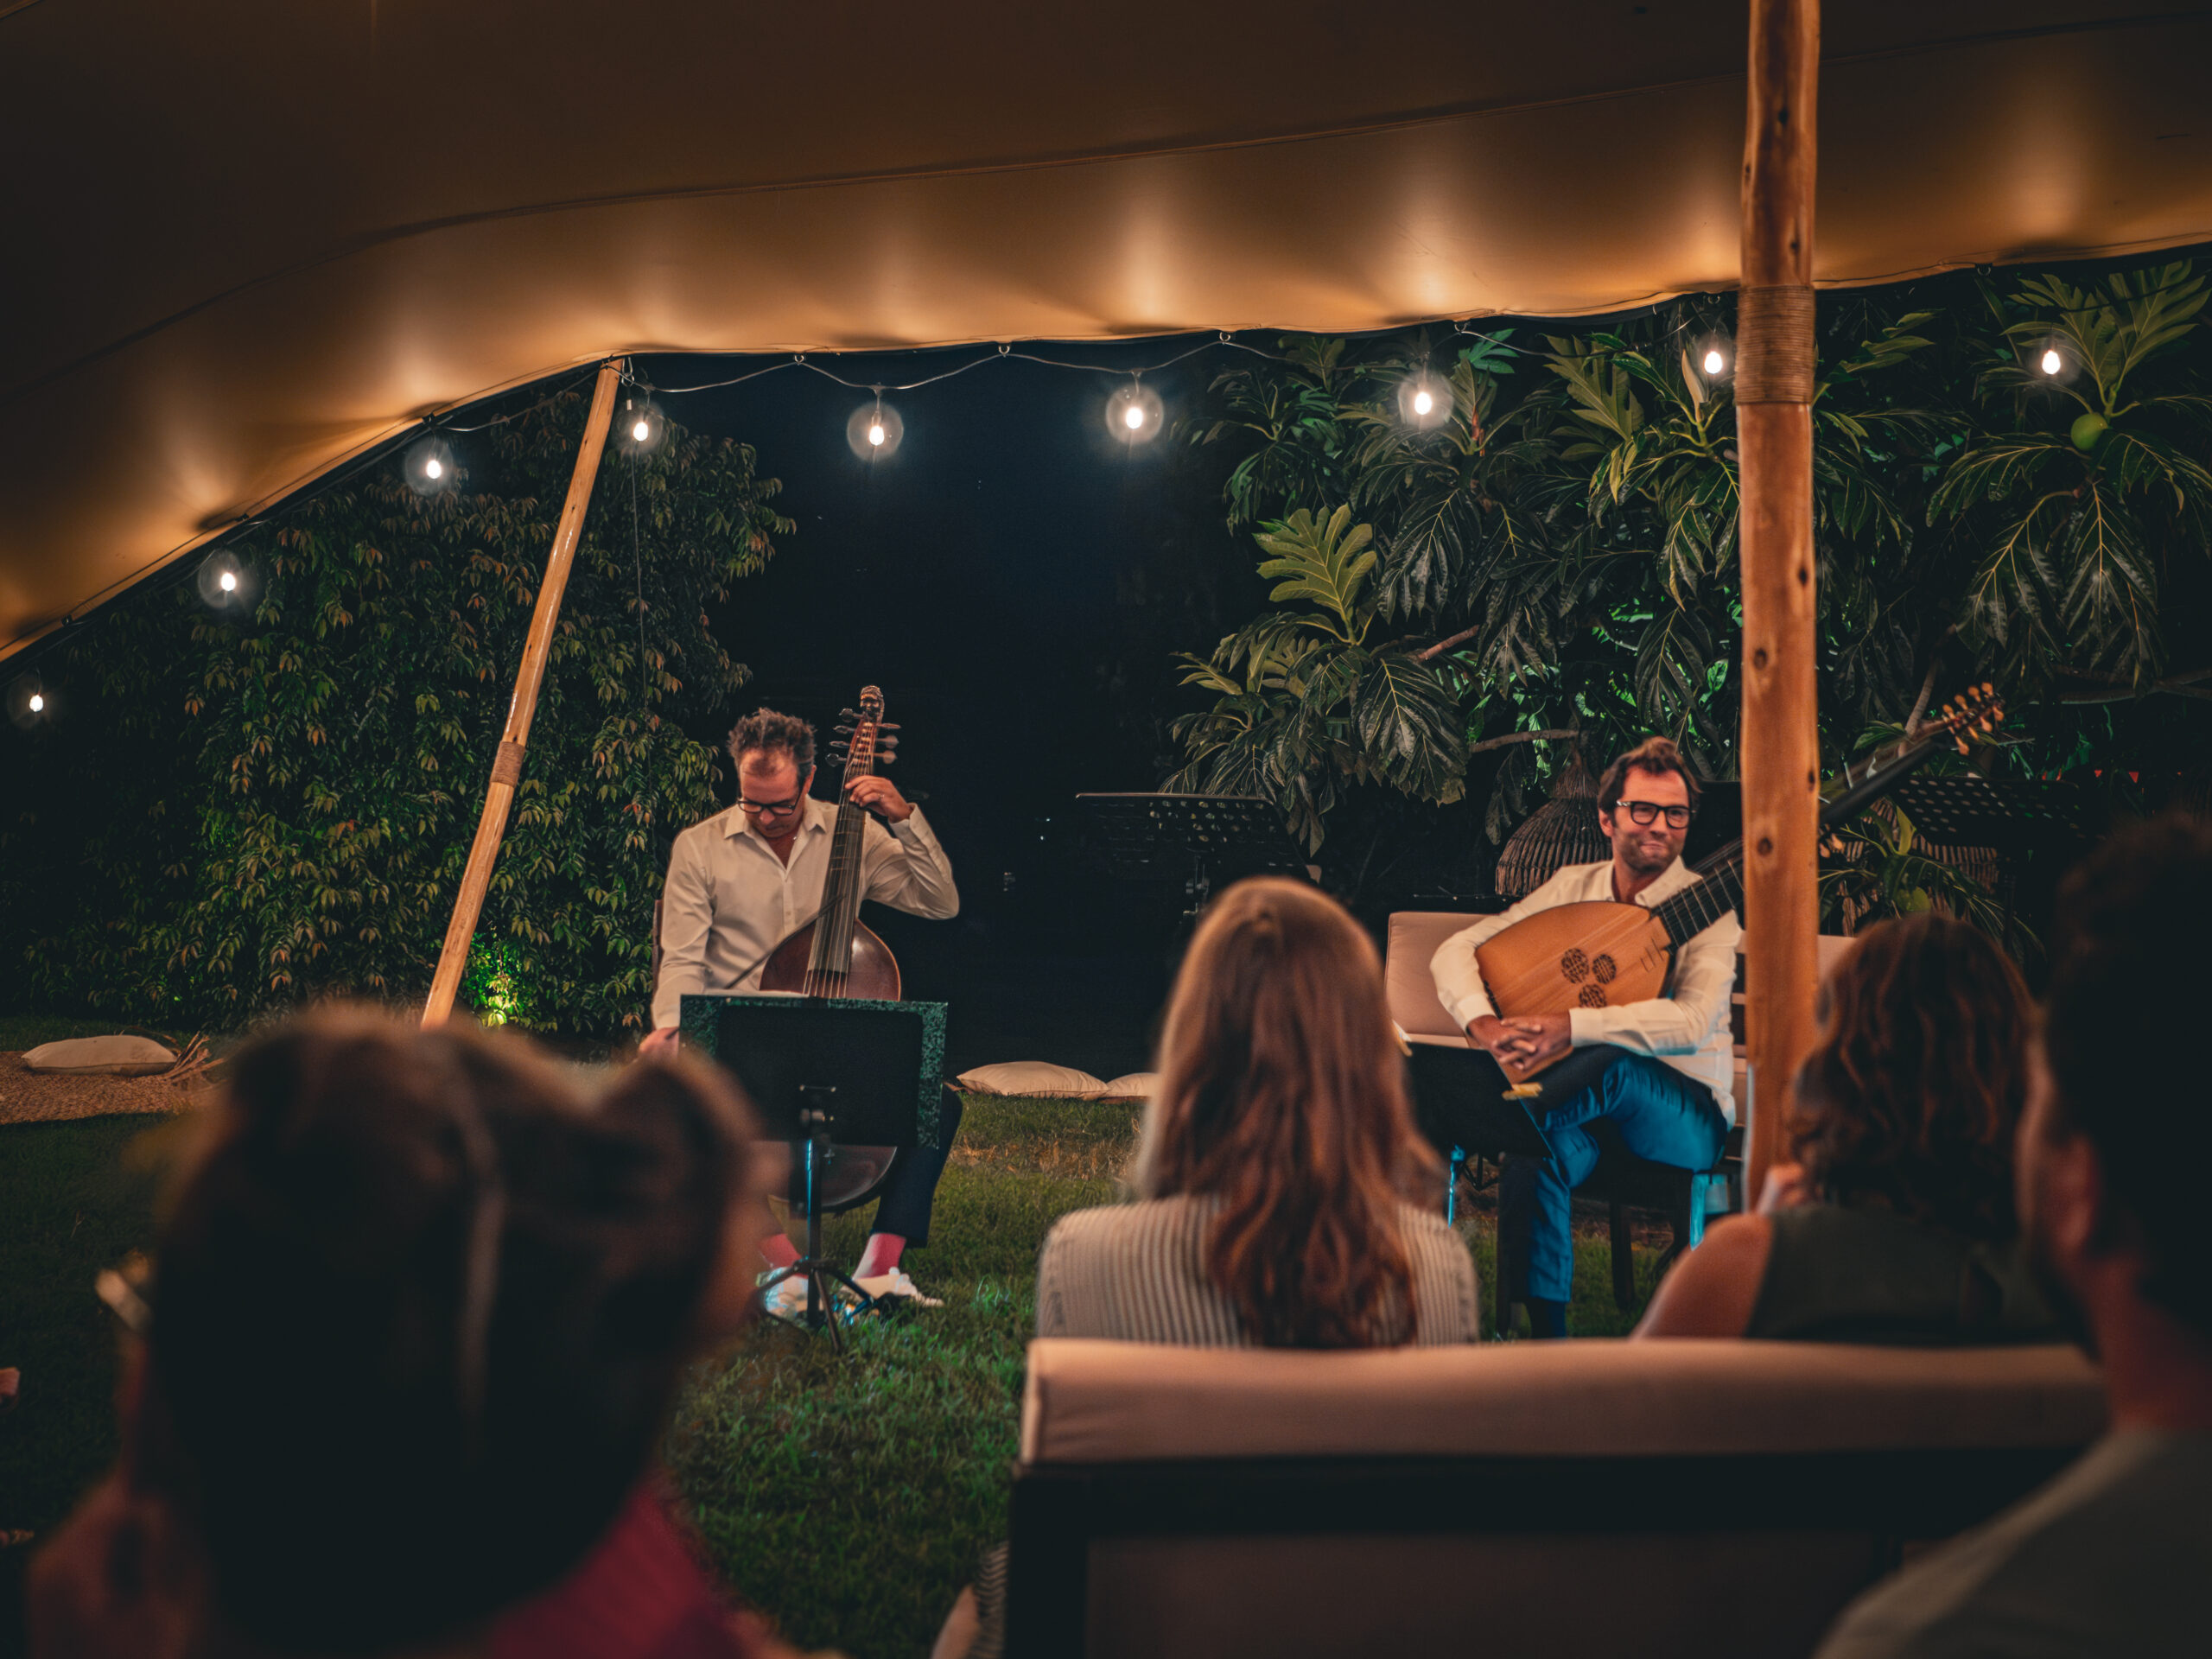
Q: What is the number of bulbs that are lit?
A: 9